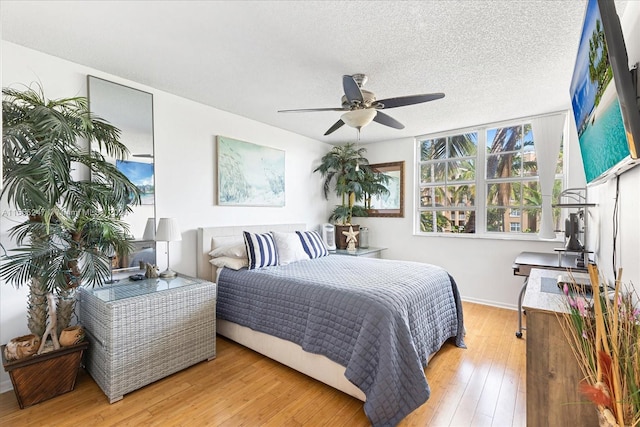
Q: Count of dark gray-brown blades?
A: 5